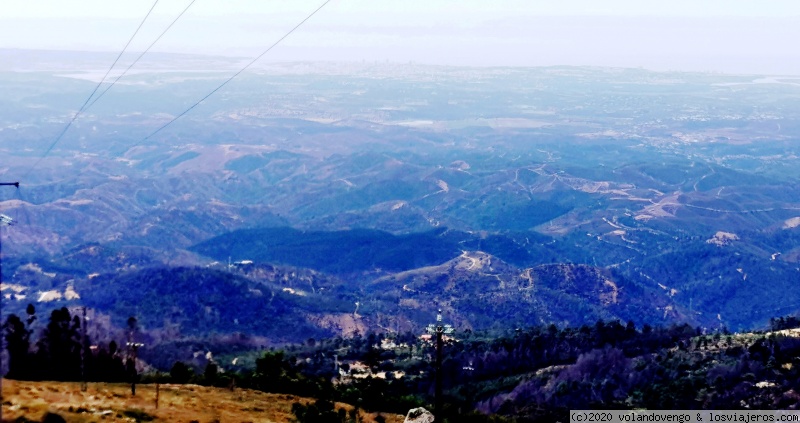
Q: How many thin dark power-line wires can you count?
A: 3